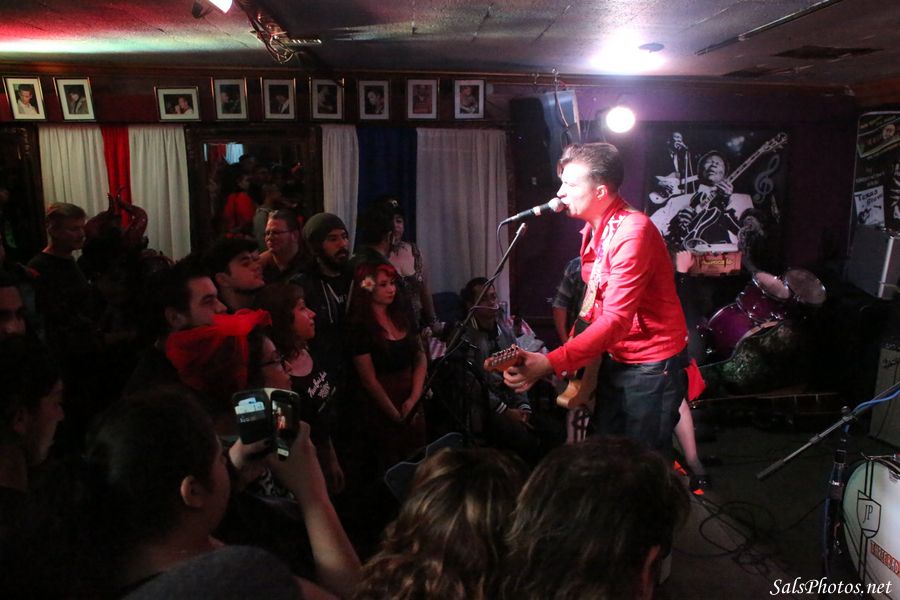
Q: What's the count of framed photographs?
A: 9